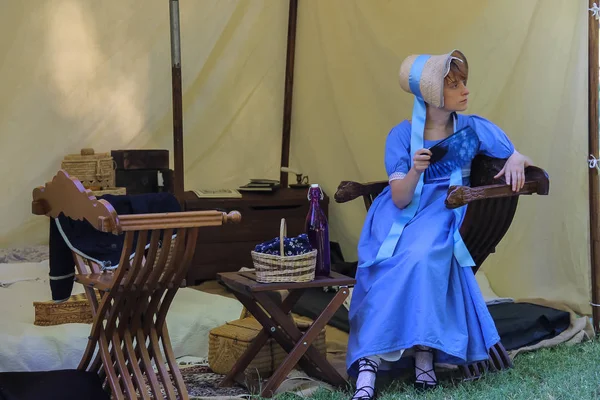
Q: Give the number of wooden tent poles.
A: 3